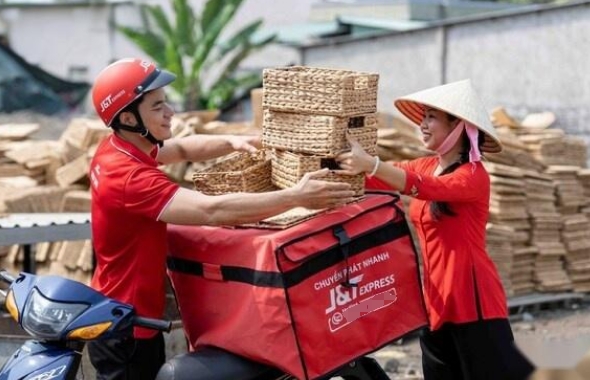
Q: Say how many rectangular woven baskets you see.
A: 4